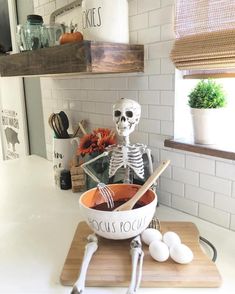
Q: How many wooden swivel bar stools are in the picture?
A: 0